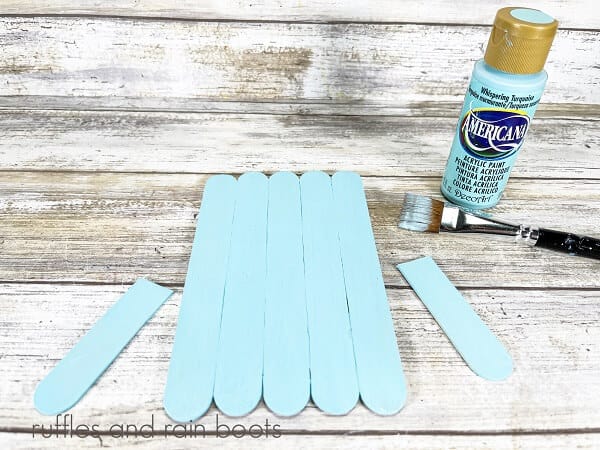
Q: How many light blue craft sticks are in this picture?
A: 7